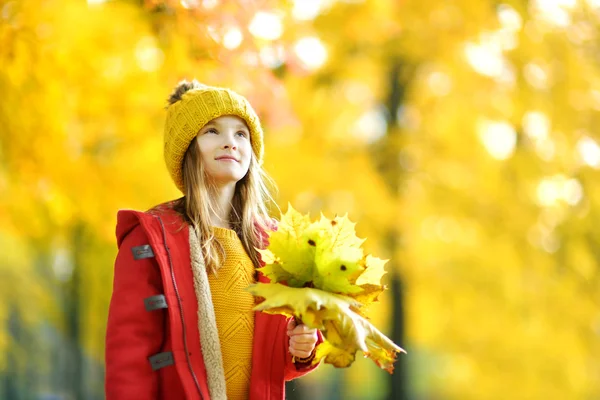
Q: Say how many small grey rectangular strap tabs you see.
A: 3